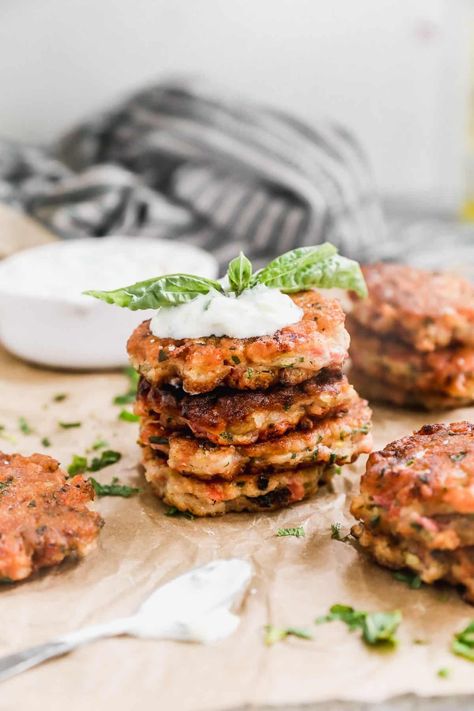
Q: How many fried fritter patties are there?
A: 9